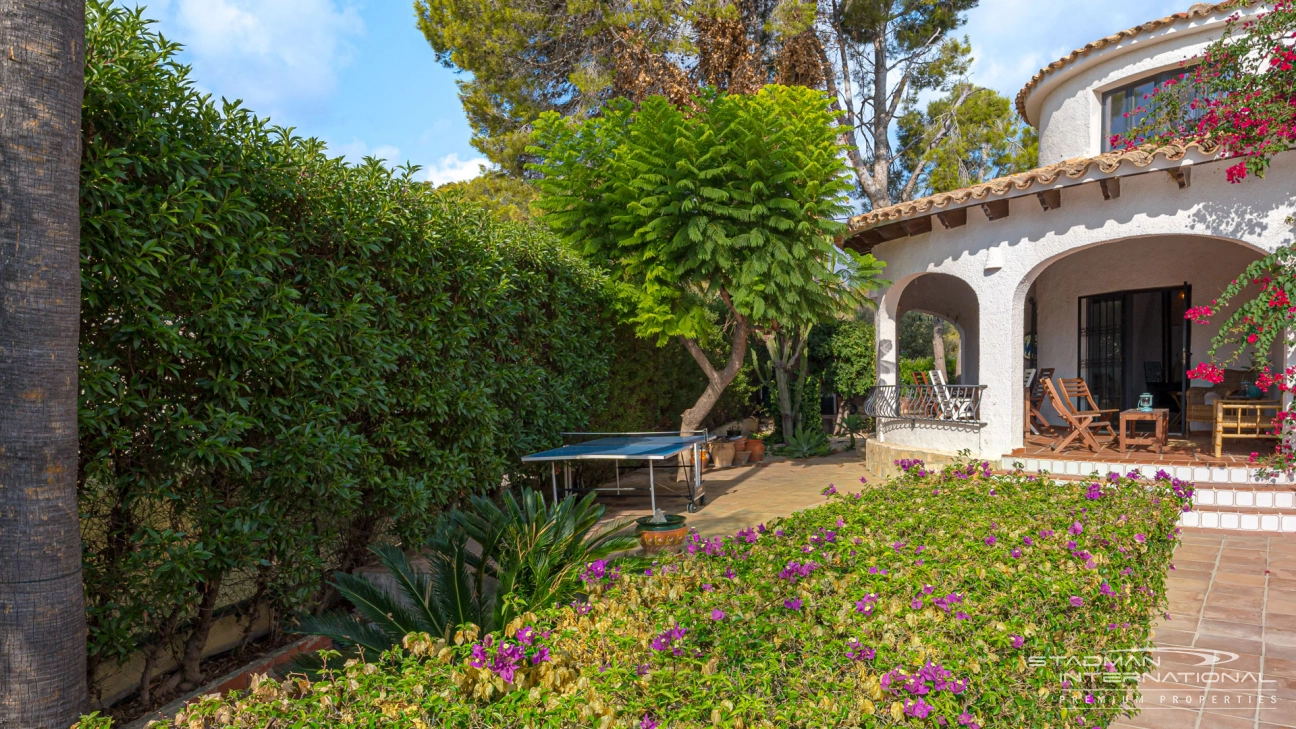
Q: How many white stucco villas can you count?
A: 1